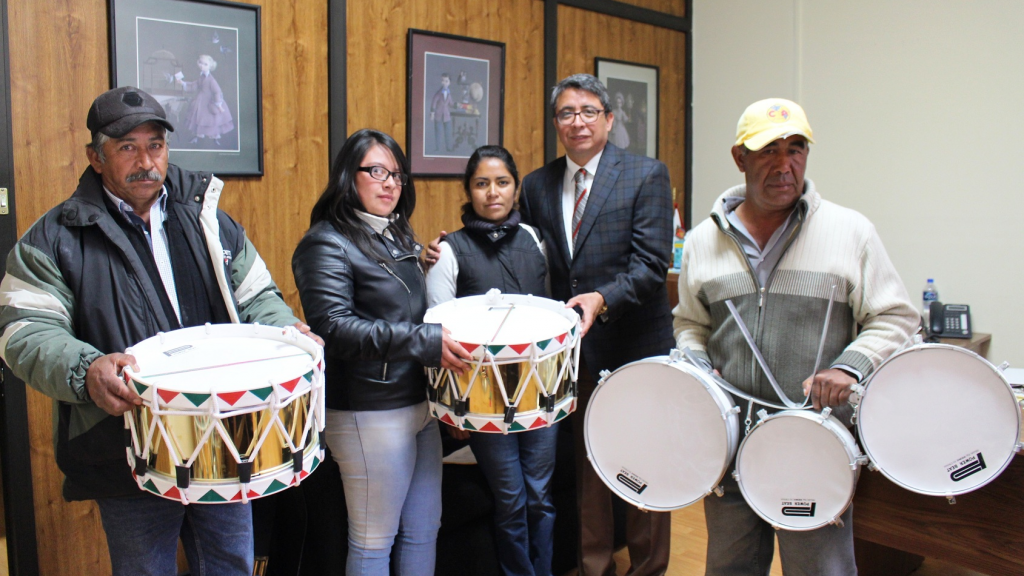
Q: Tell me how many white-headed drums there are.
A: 5